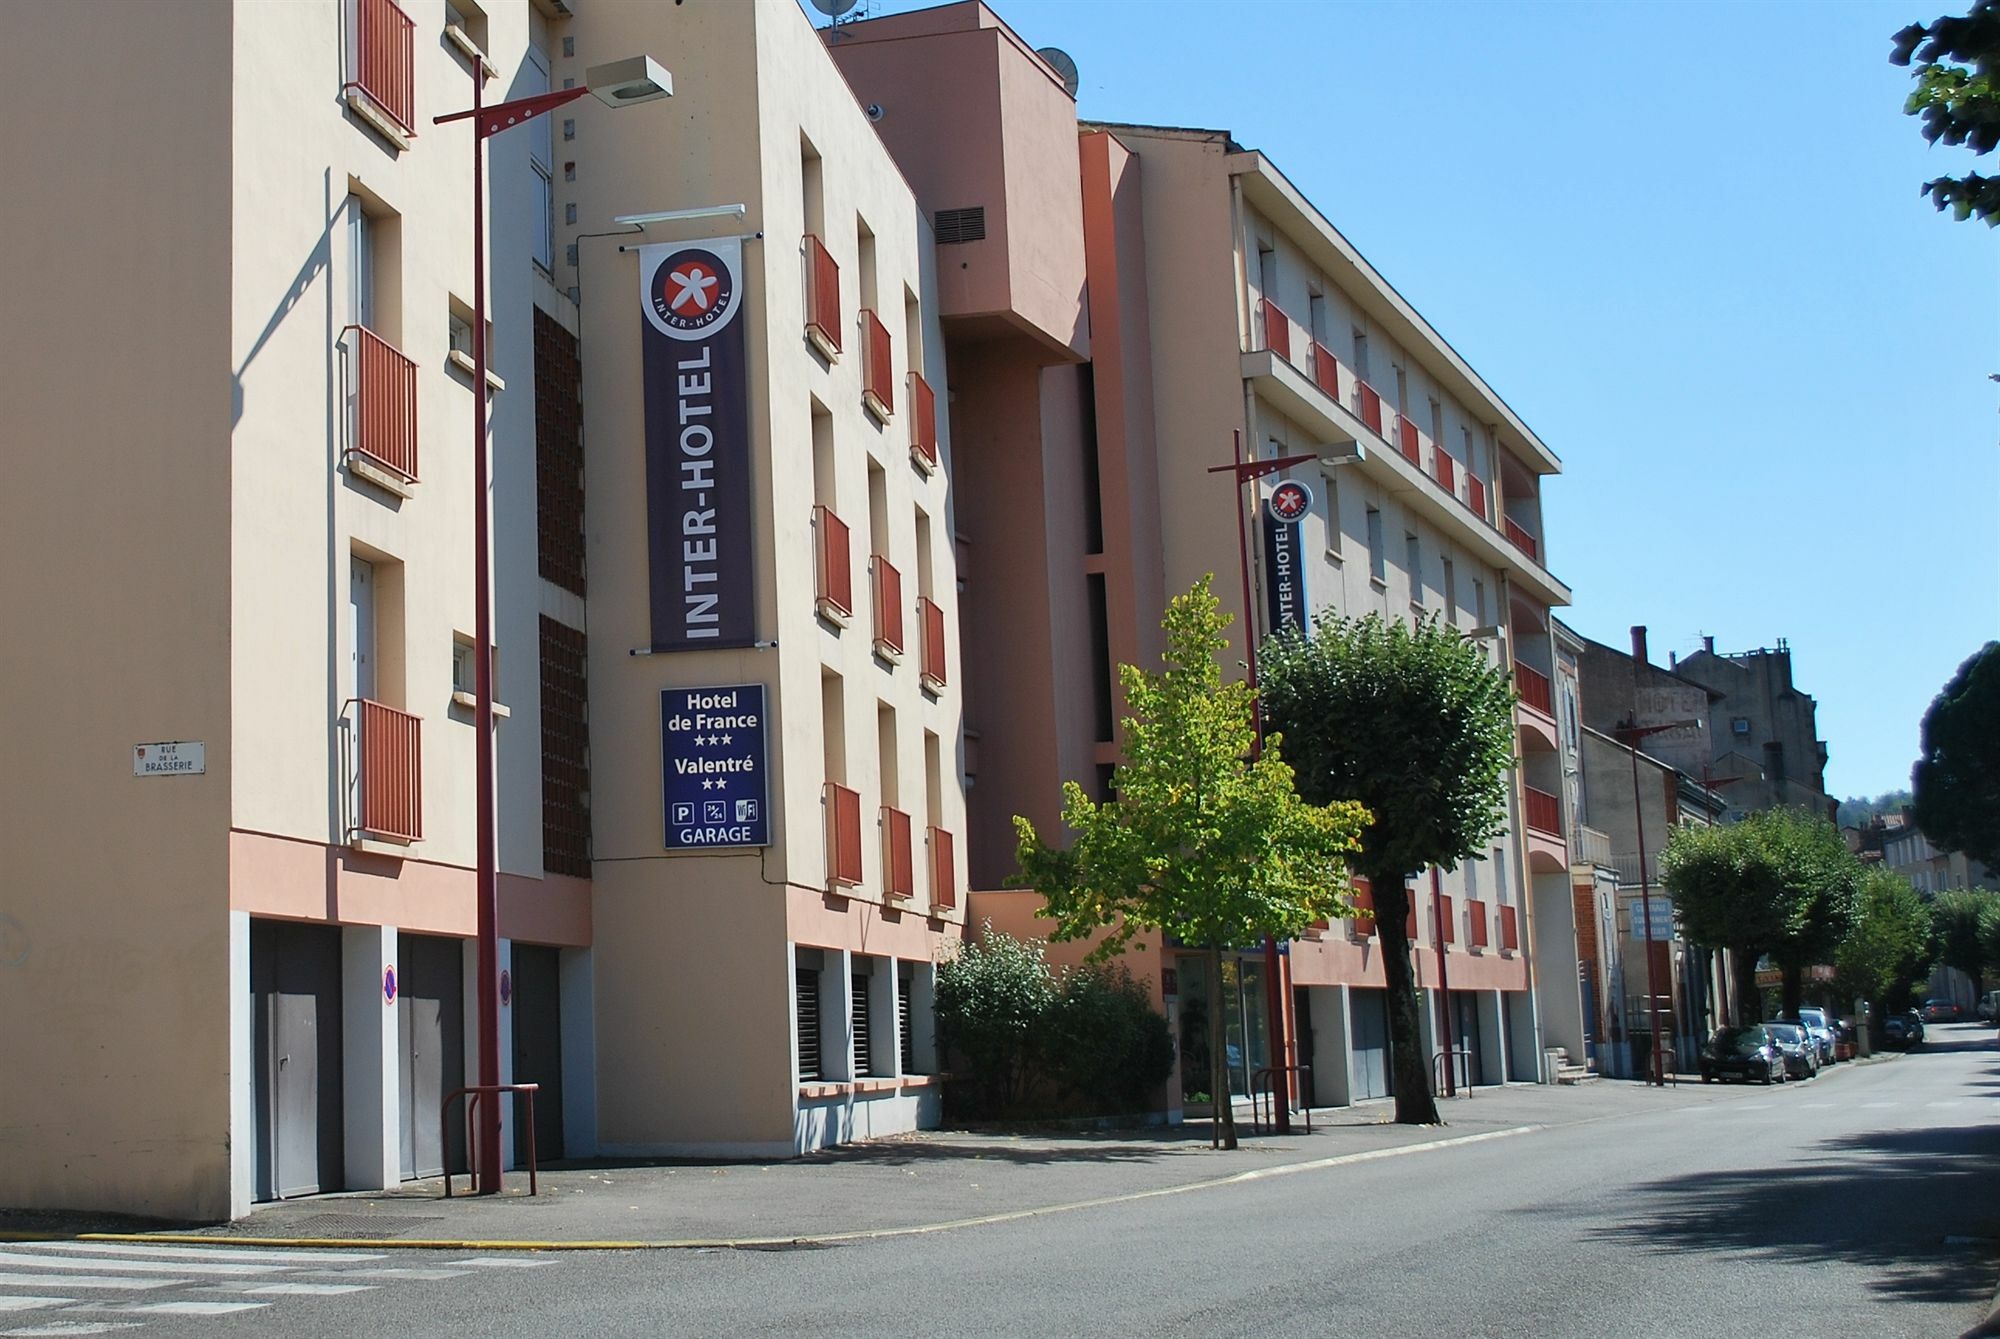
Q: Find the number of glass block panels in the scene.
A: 2